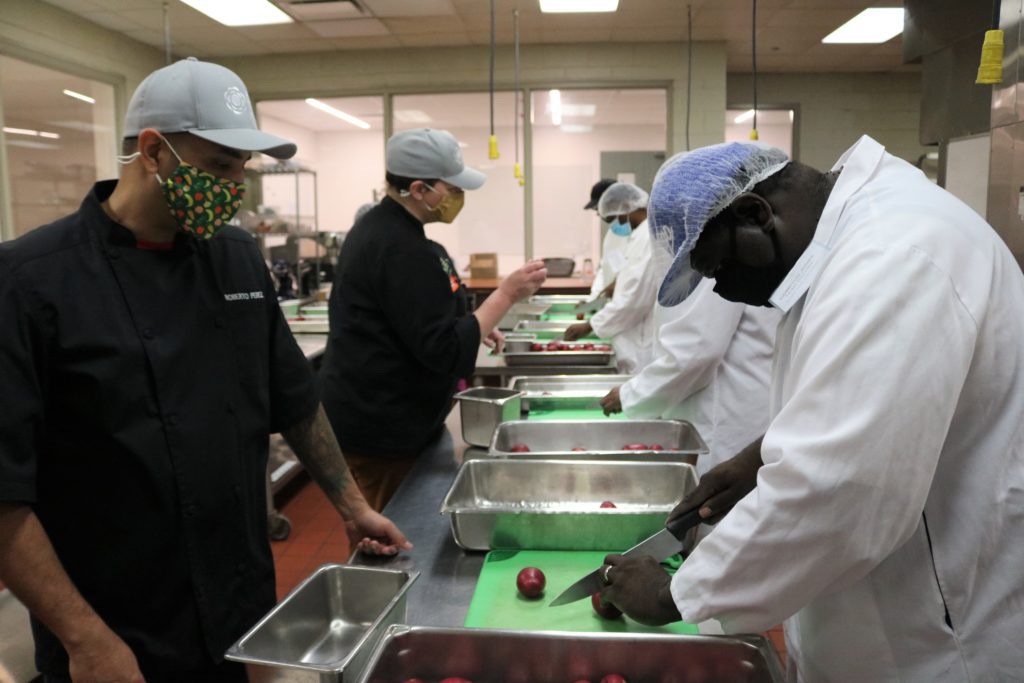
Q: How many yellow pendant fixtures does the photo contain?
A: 4